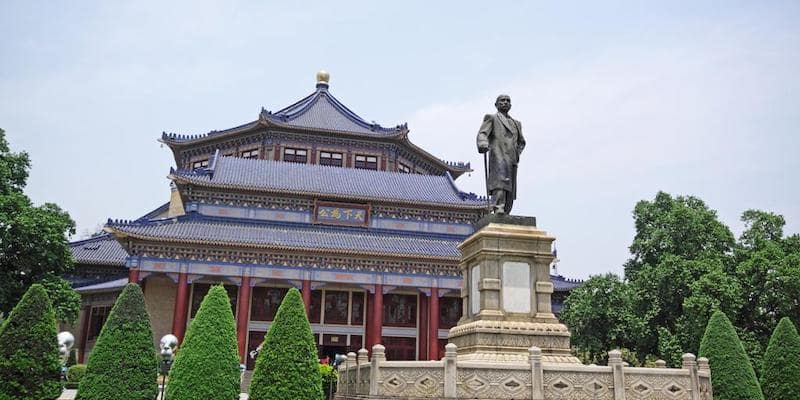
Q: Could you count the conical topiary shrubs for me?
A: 6